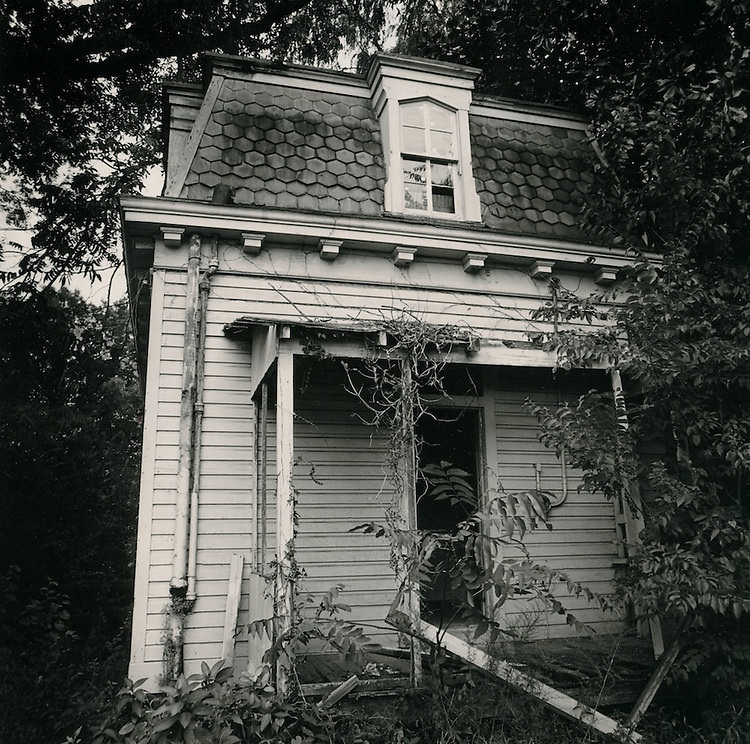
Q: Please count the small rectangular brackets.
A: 7